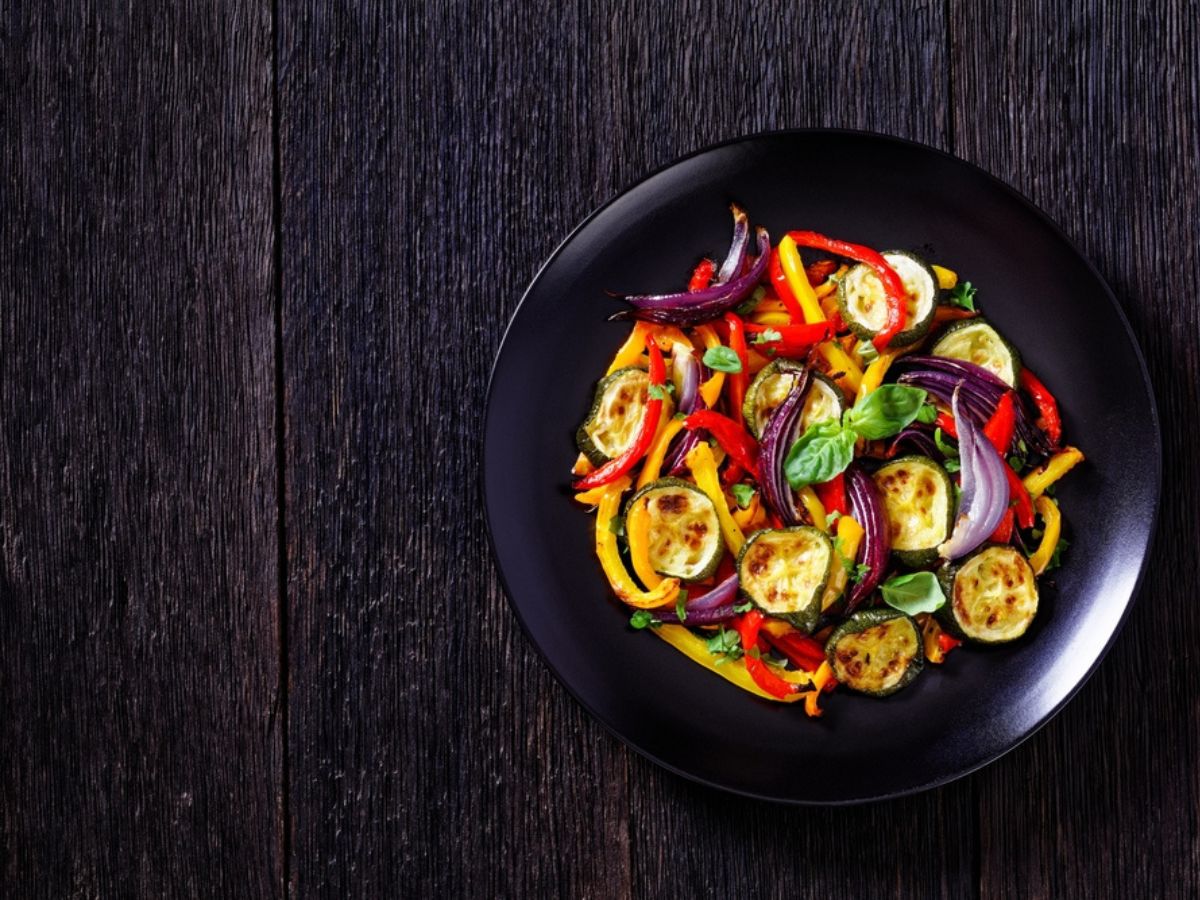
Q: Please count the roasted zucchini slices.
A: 9